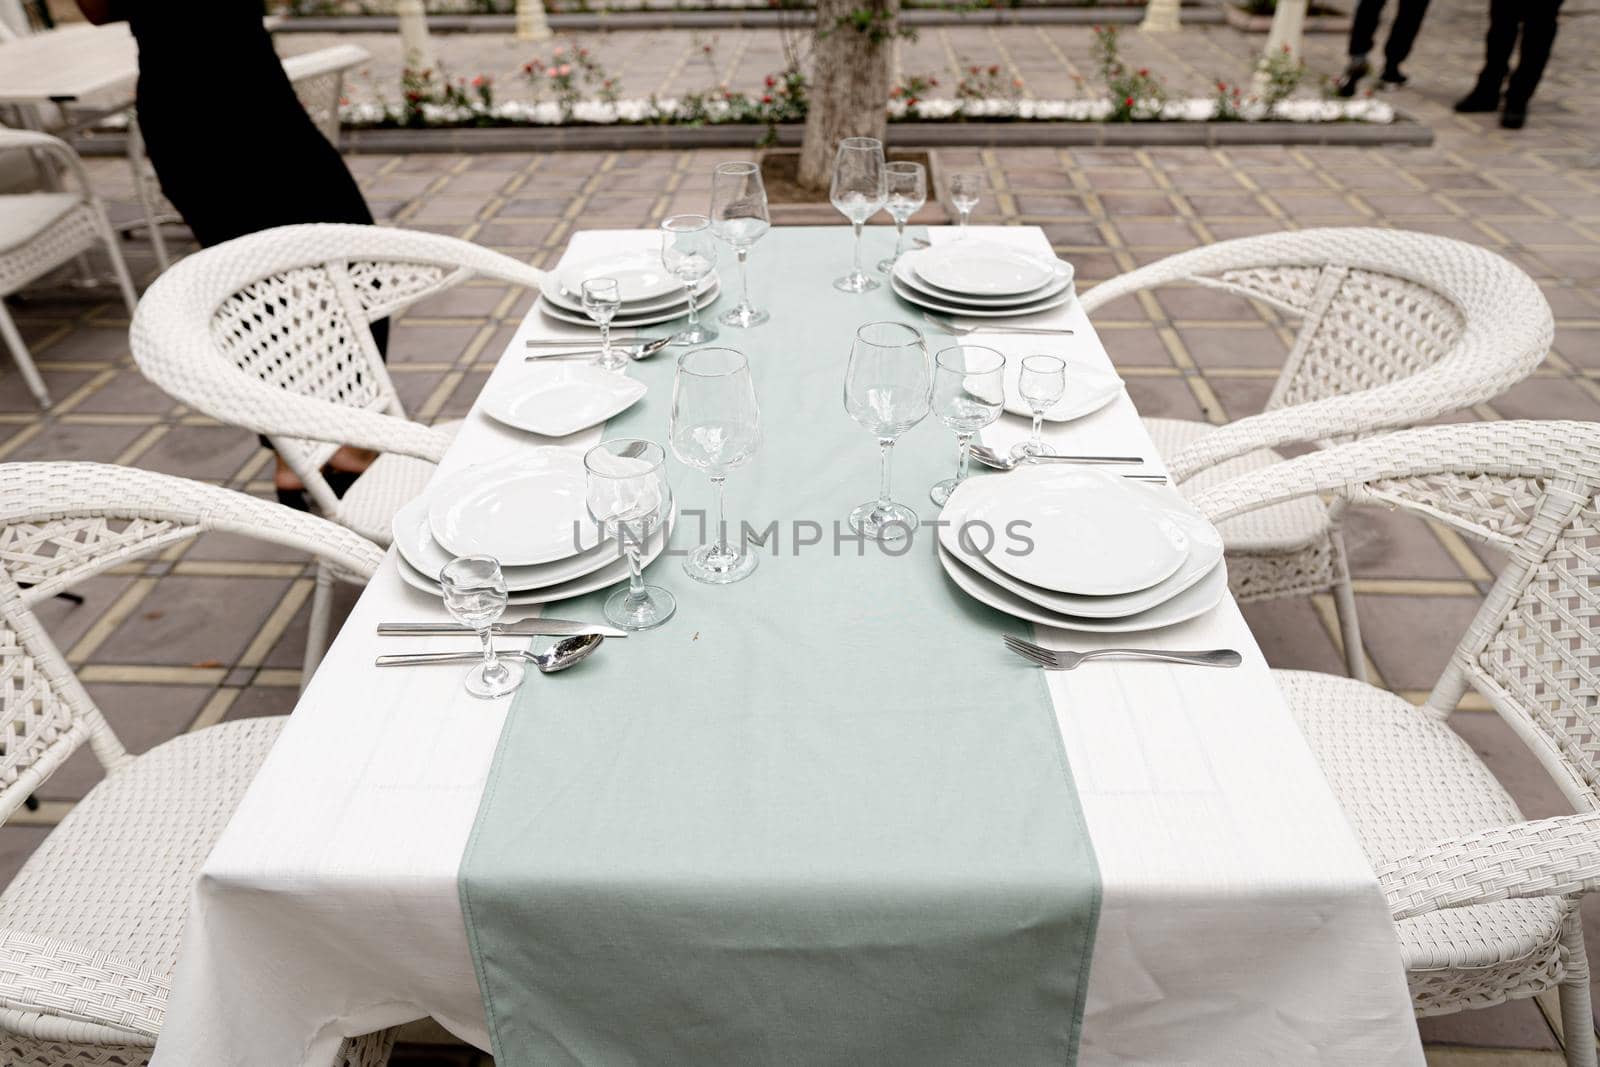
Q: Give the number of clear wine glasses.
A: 12